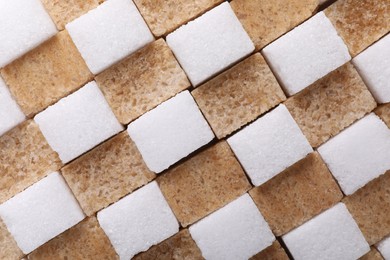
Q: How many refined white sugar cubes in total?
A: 15